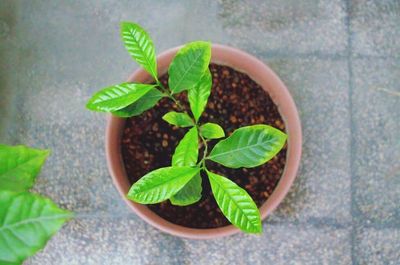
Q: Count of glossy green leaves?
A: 14